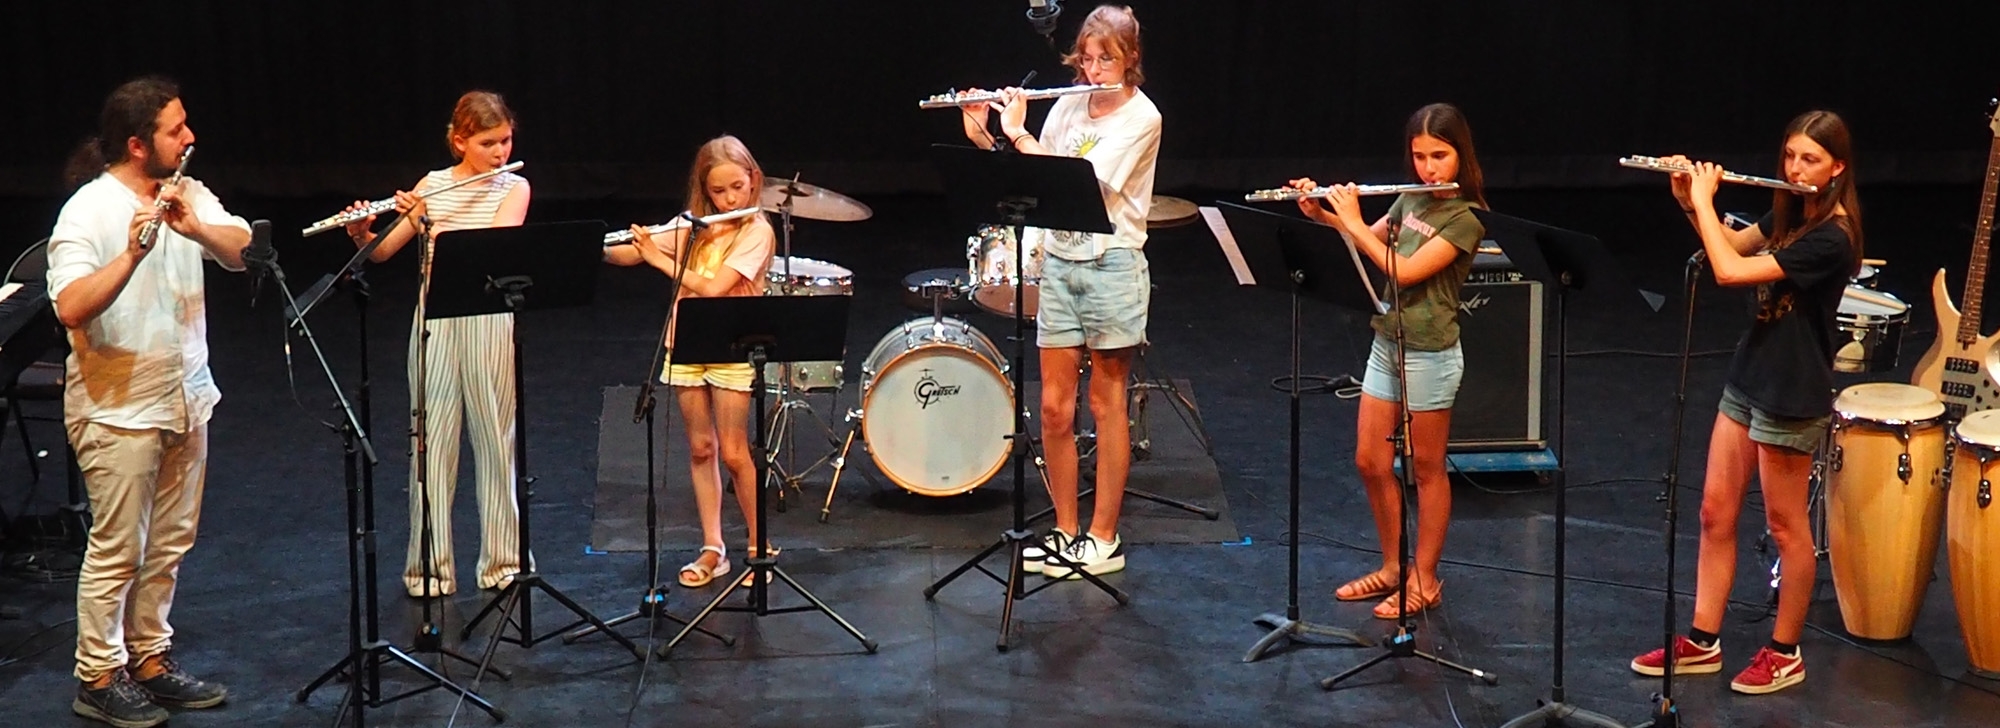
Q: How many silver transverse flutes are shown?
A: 6